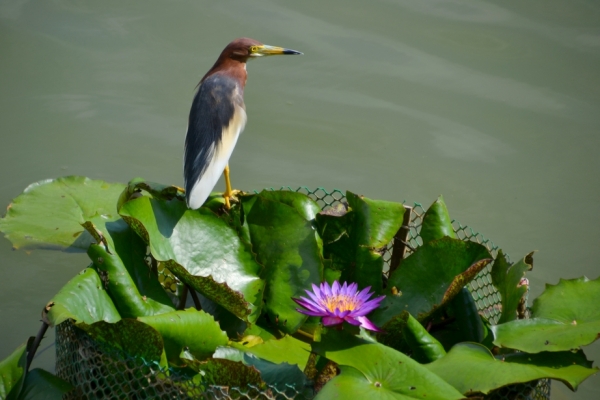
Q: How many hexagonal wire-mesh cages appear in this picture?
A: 1